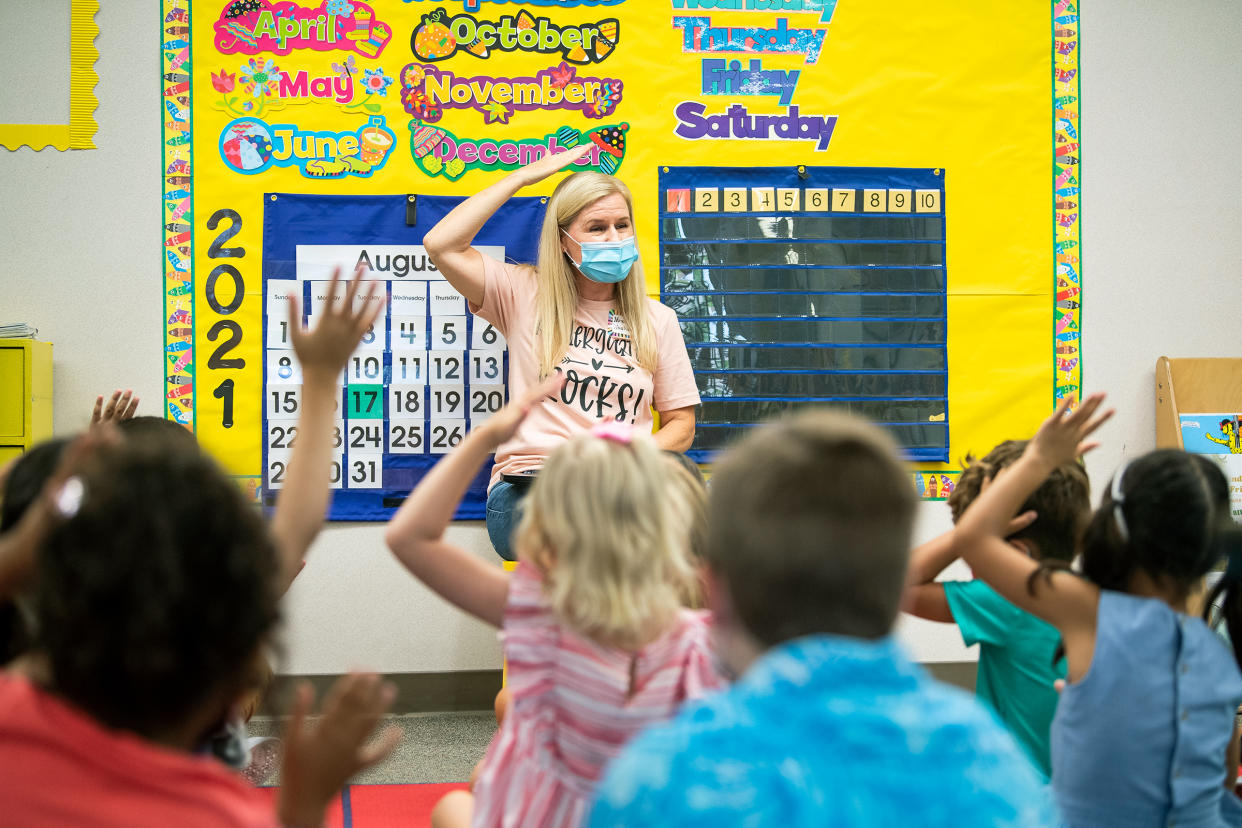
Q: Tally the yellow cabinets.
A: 1